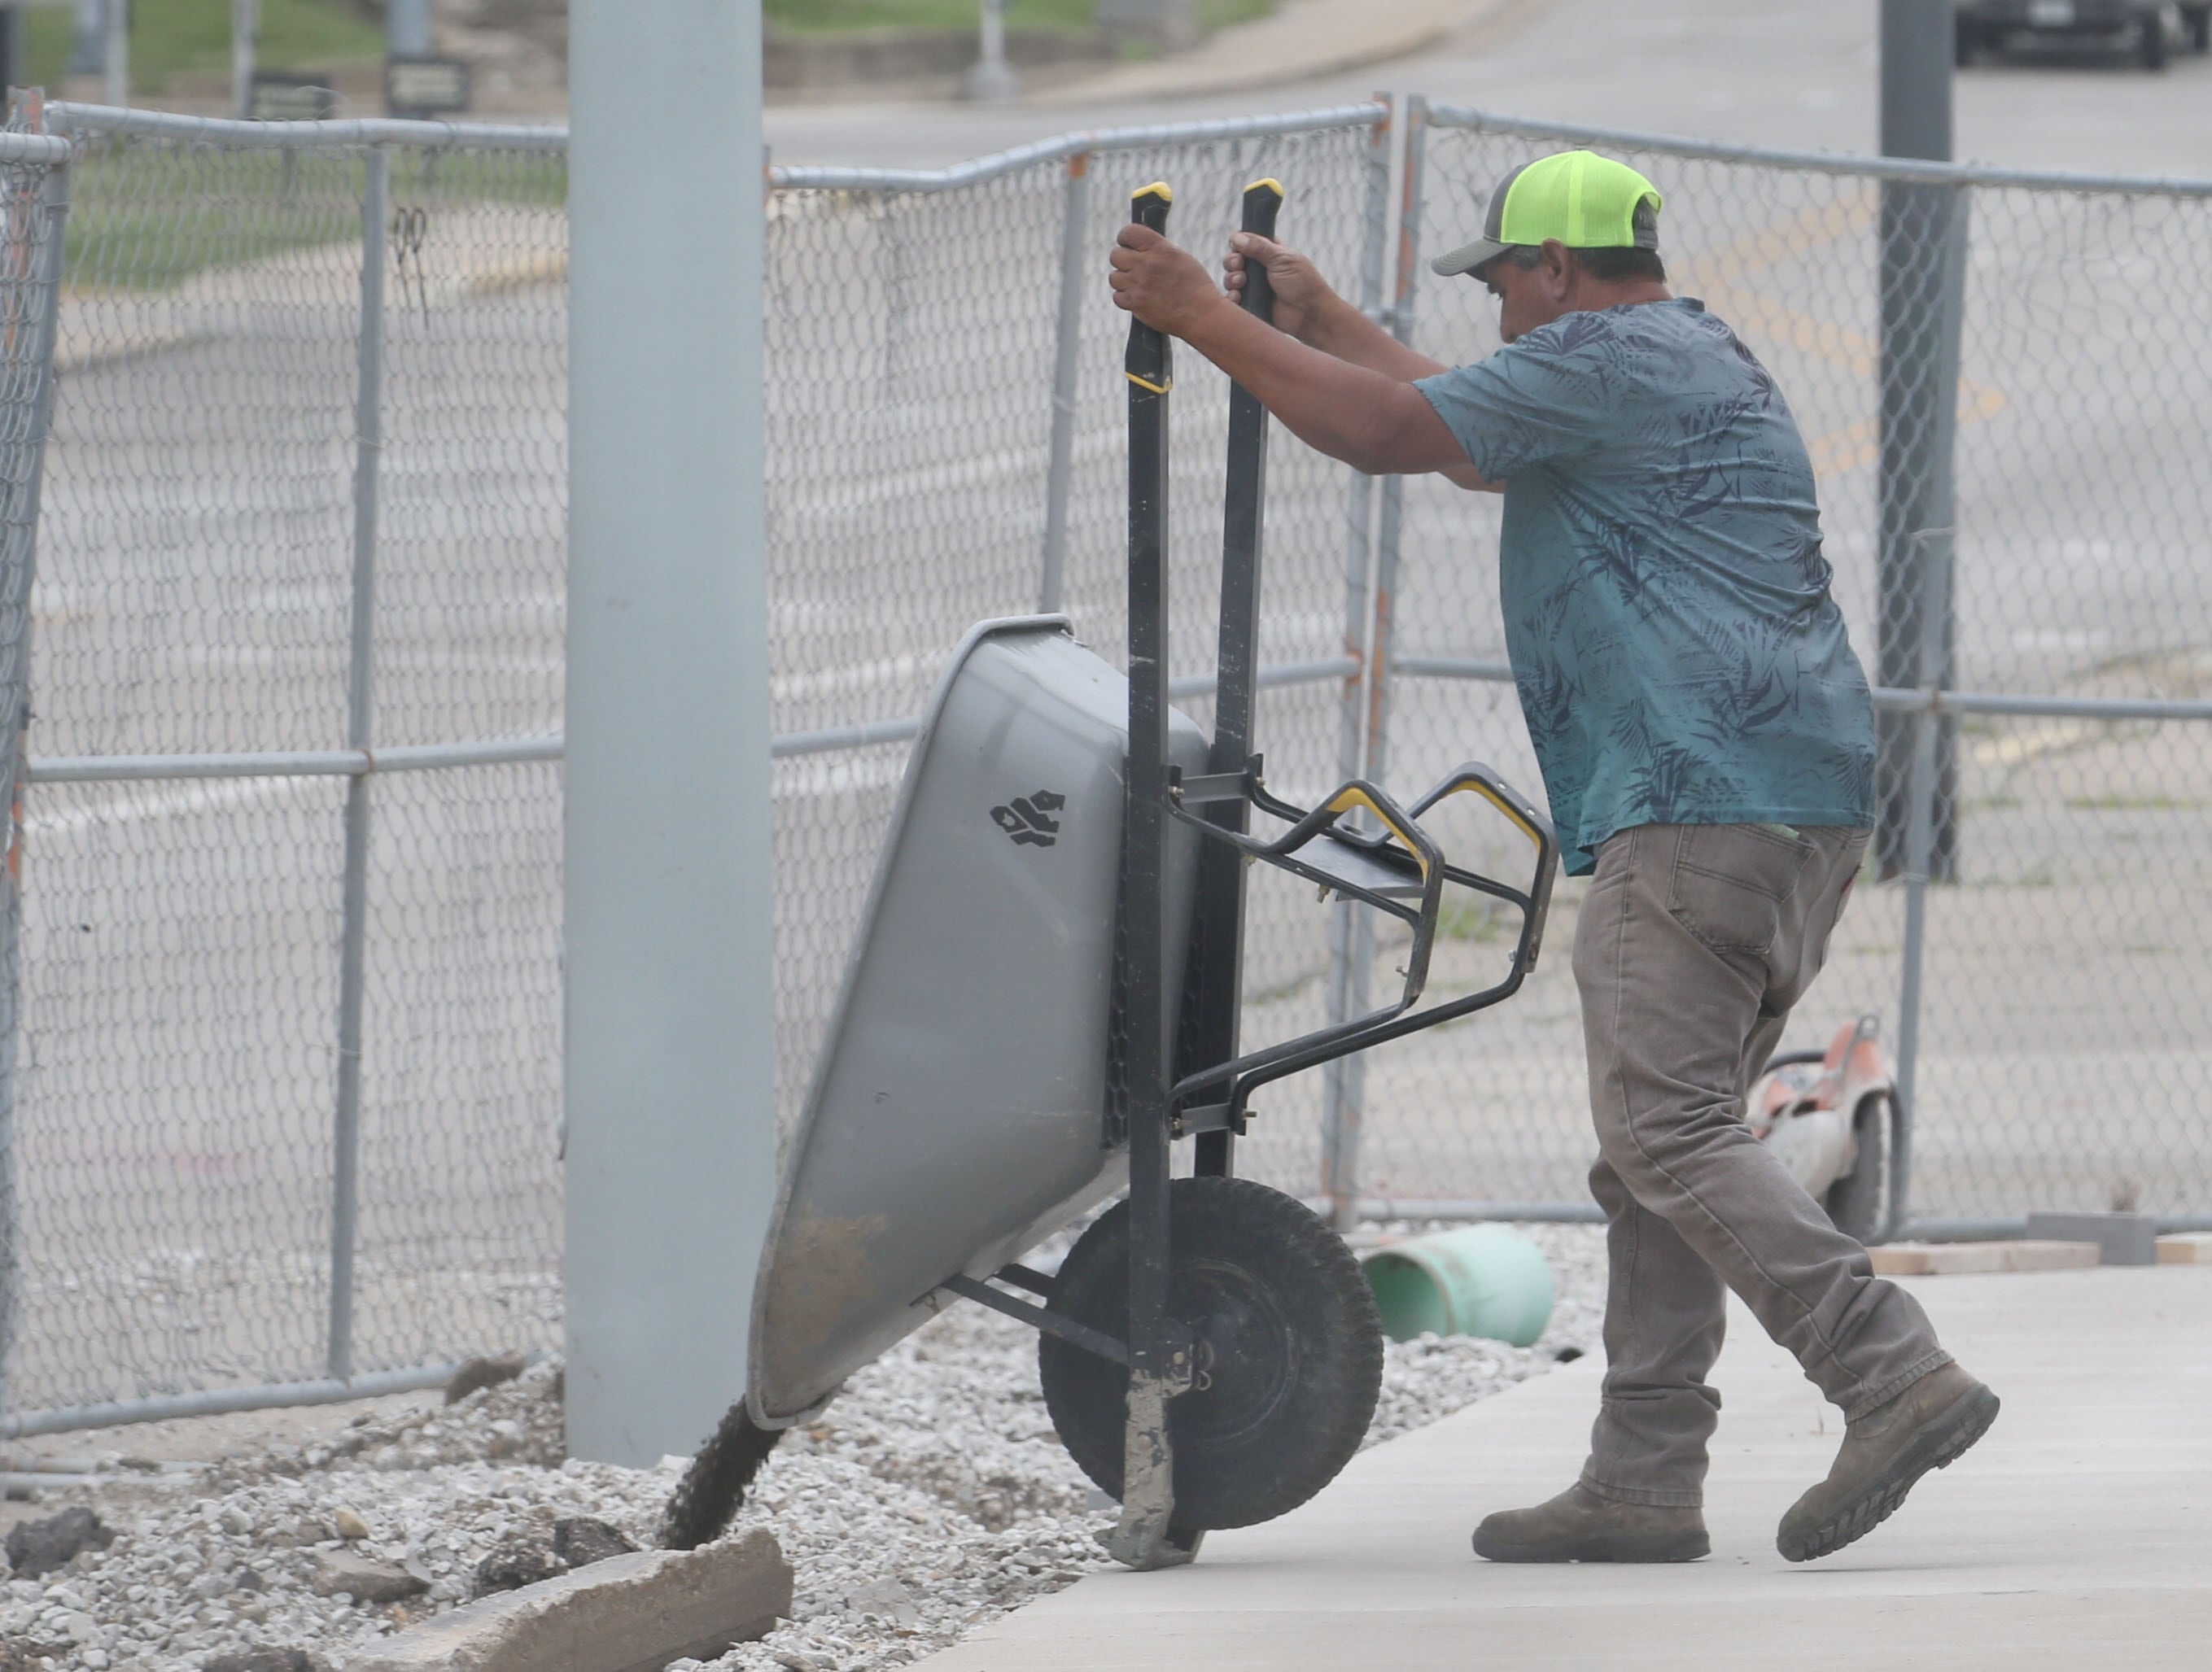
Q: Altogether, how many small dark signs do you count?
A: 2